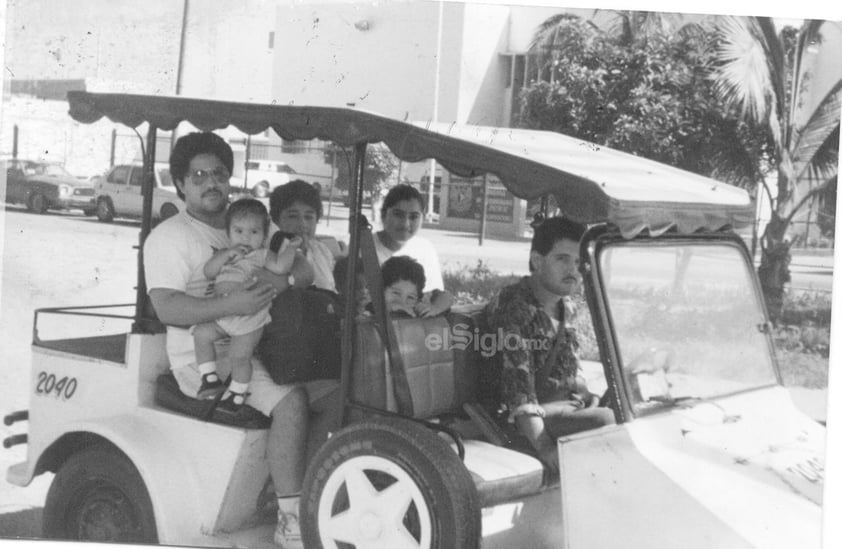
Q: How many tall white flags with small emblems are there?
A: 0